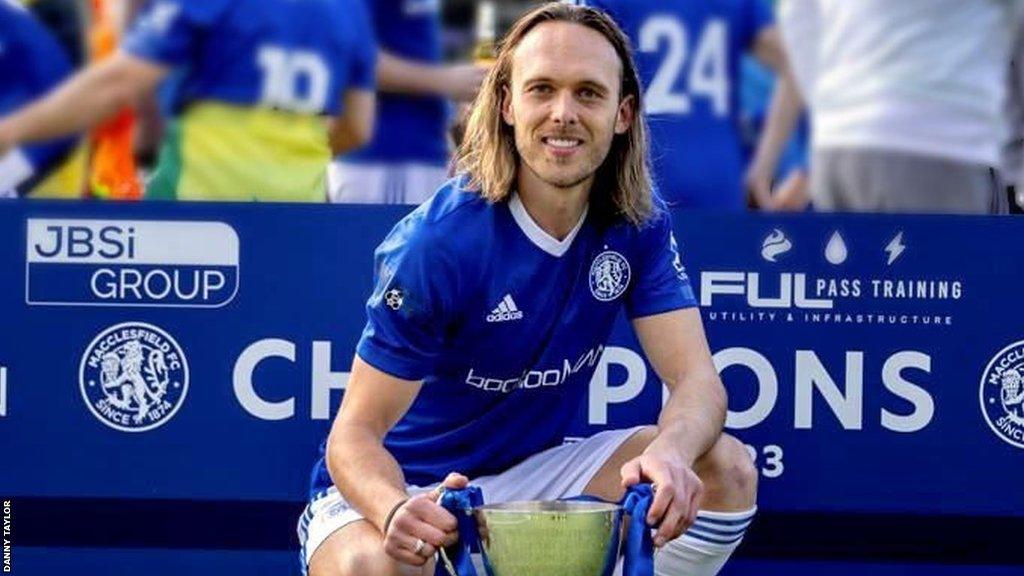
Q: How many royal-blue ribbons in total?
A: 2